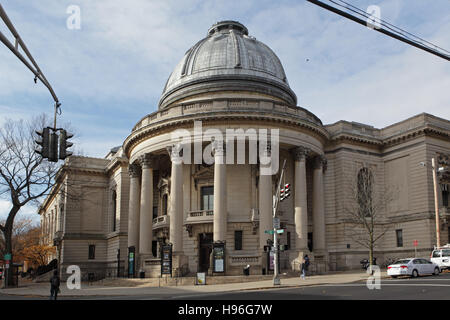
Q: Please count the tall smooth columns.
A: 7